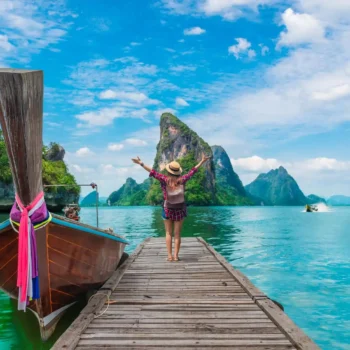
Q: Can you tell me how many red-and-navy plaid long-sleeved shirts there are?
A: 1